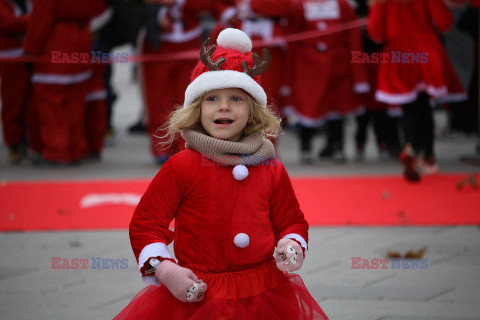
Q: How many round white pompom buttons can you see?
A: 2